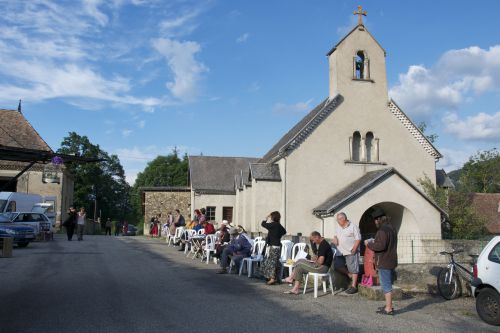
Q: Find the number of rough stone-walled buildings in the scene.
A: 1